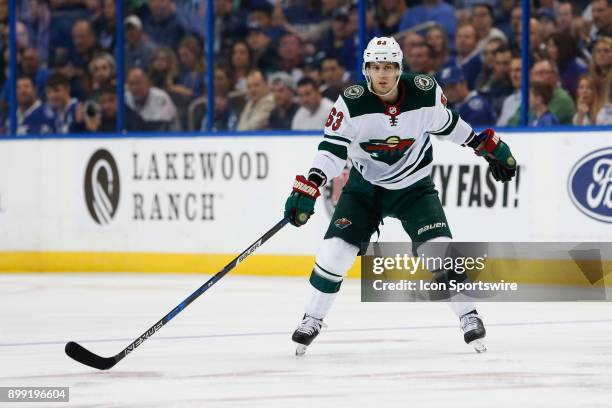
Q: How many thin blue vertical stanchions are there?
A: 5